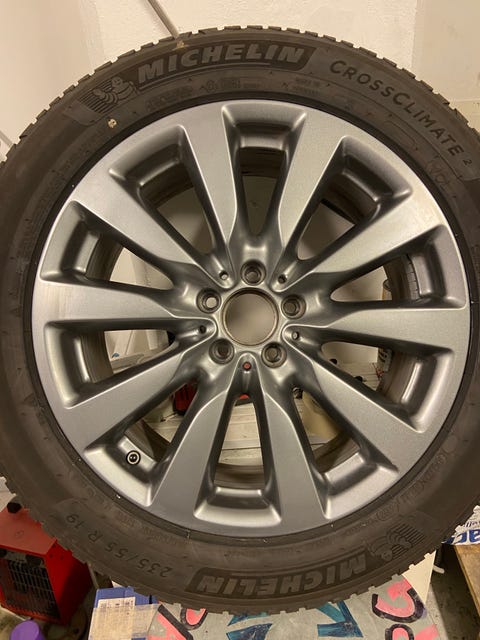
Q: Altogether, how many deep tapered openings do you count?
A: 10